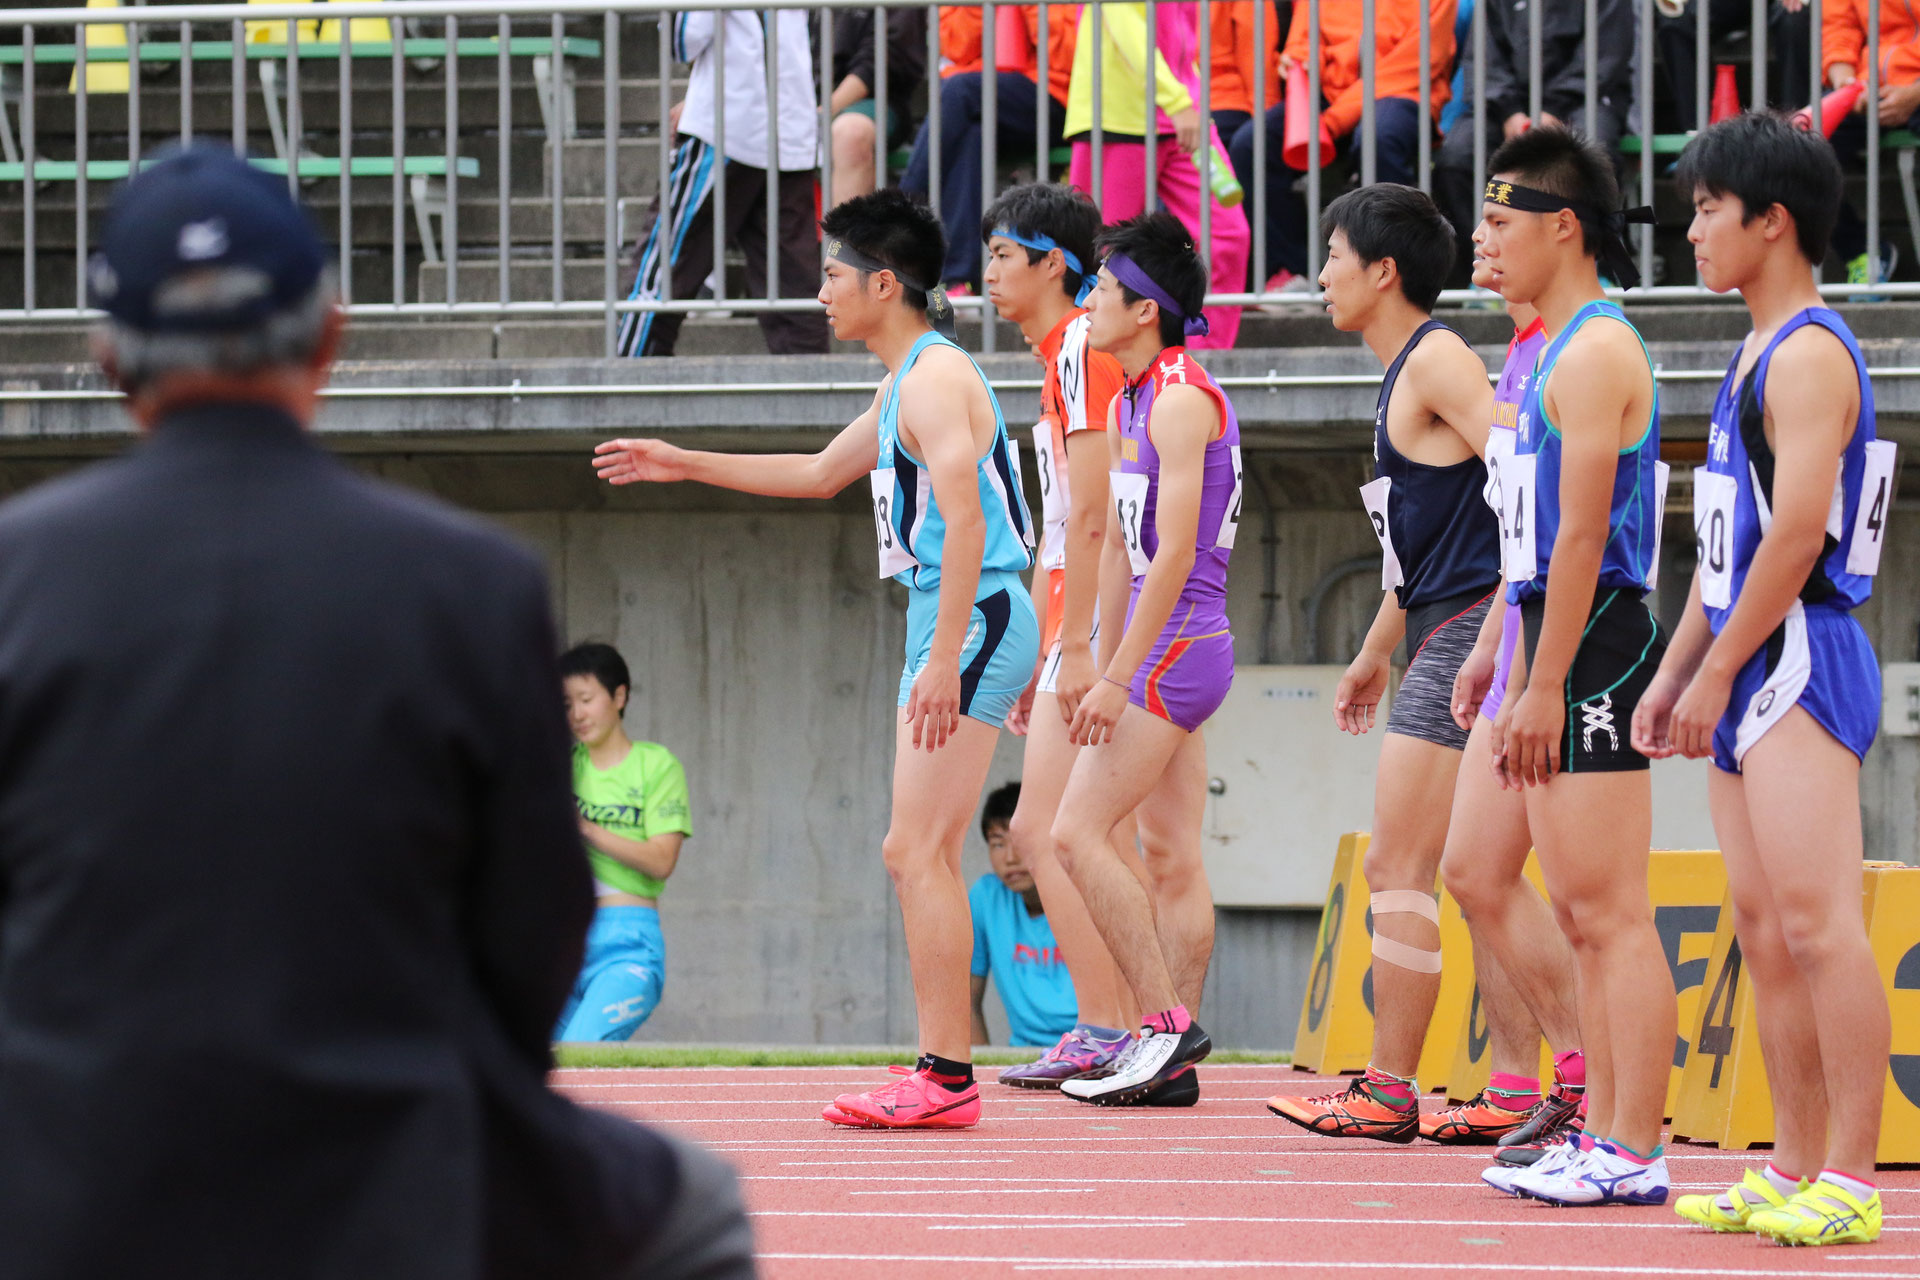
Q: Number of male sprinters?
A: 7